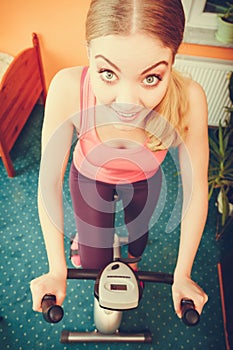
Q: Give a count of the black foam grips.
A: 2